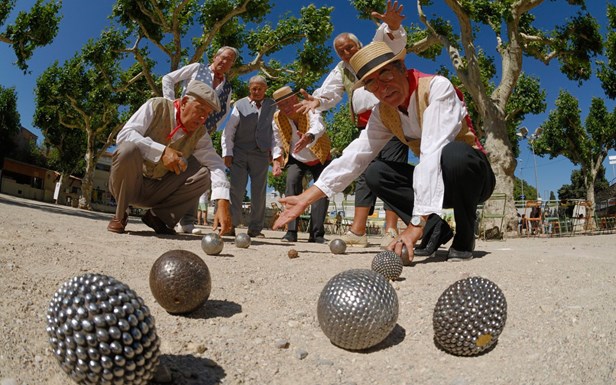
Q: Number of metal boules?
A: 9